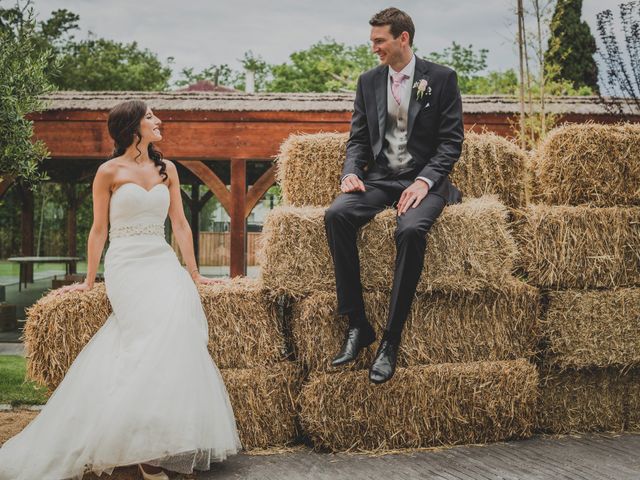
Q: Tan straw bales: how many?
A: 10